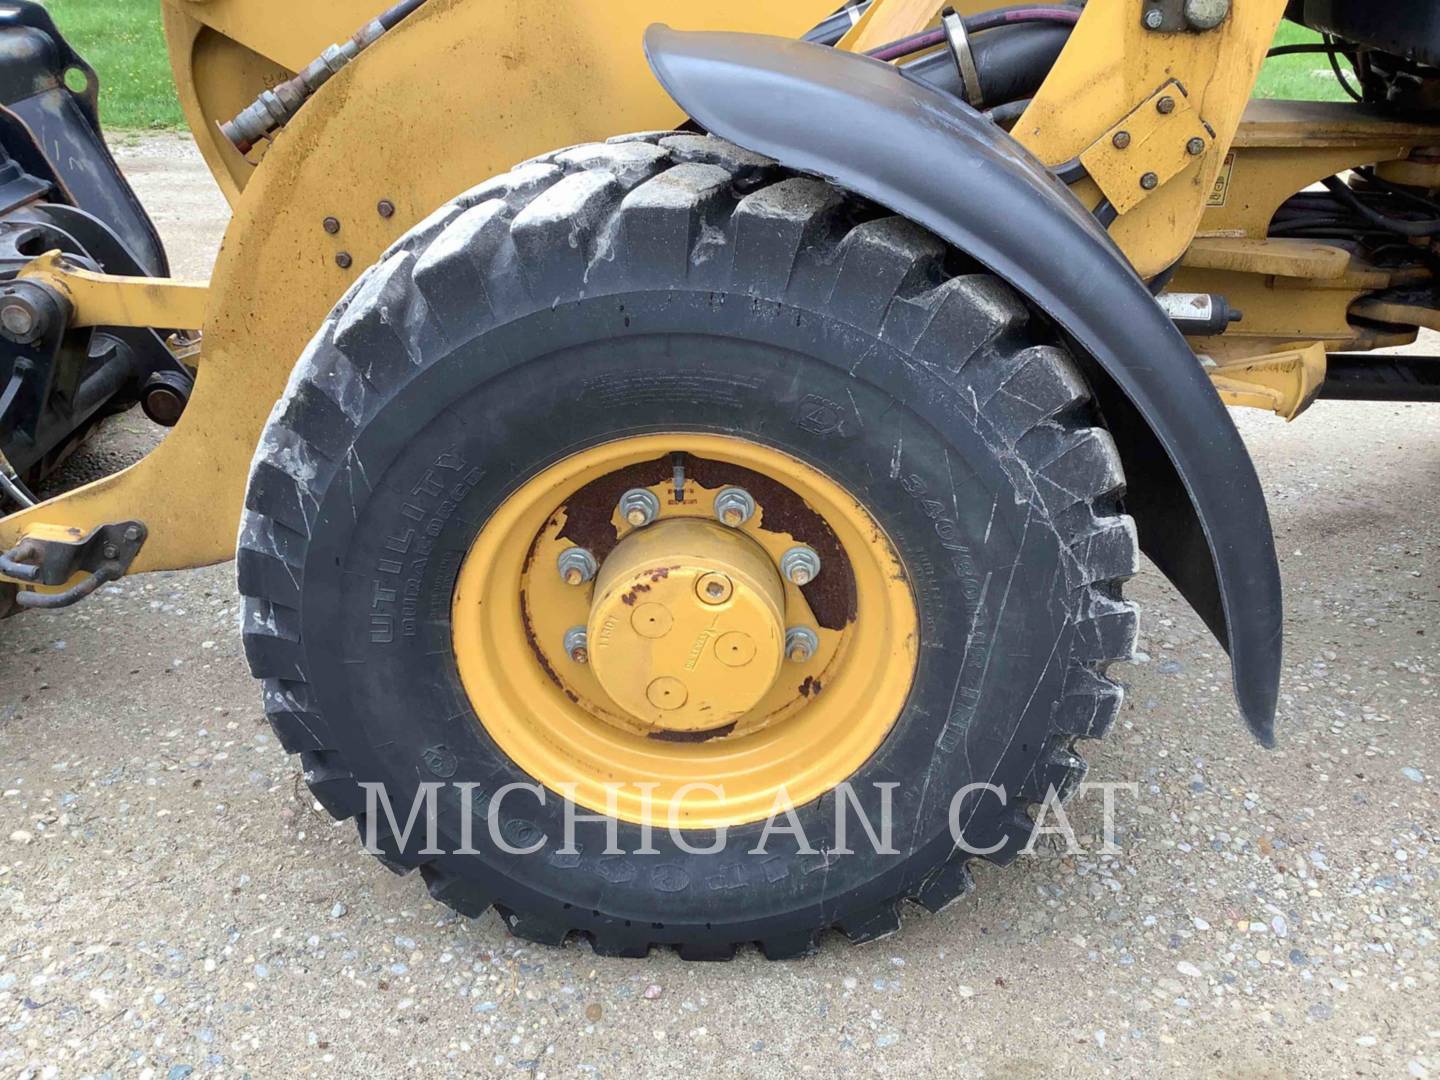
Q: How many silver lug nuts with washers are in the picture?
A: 6